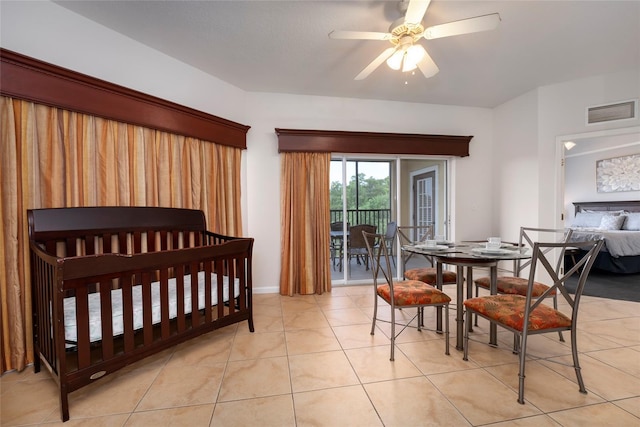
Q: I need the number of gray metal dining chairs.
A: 4